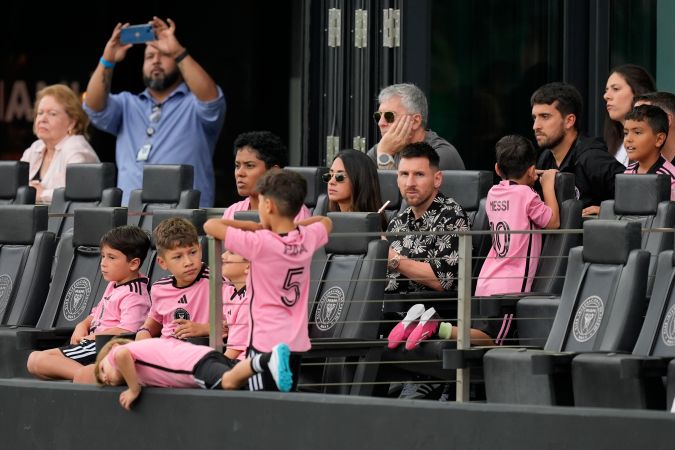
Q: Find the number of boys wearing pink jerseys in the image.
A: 7